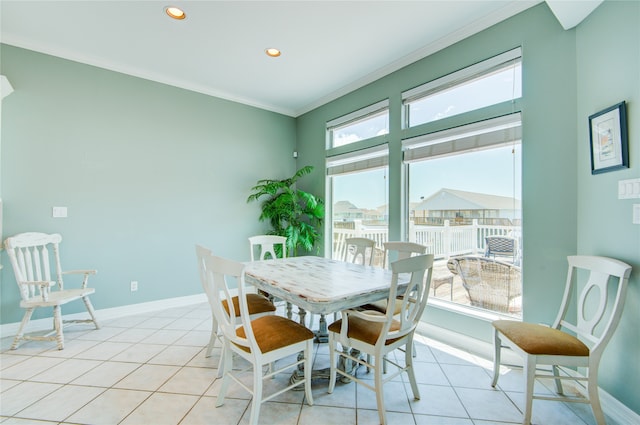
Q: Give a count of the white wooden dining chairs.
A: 7